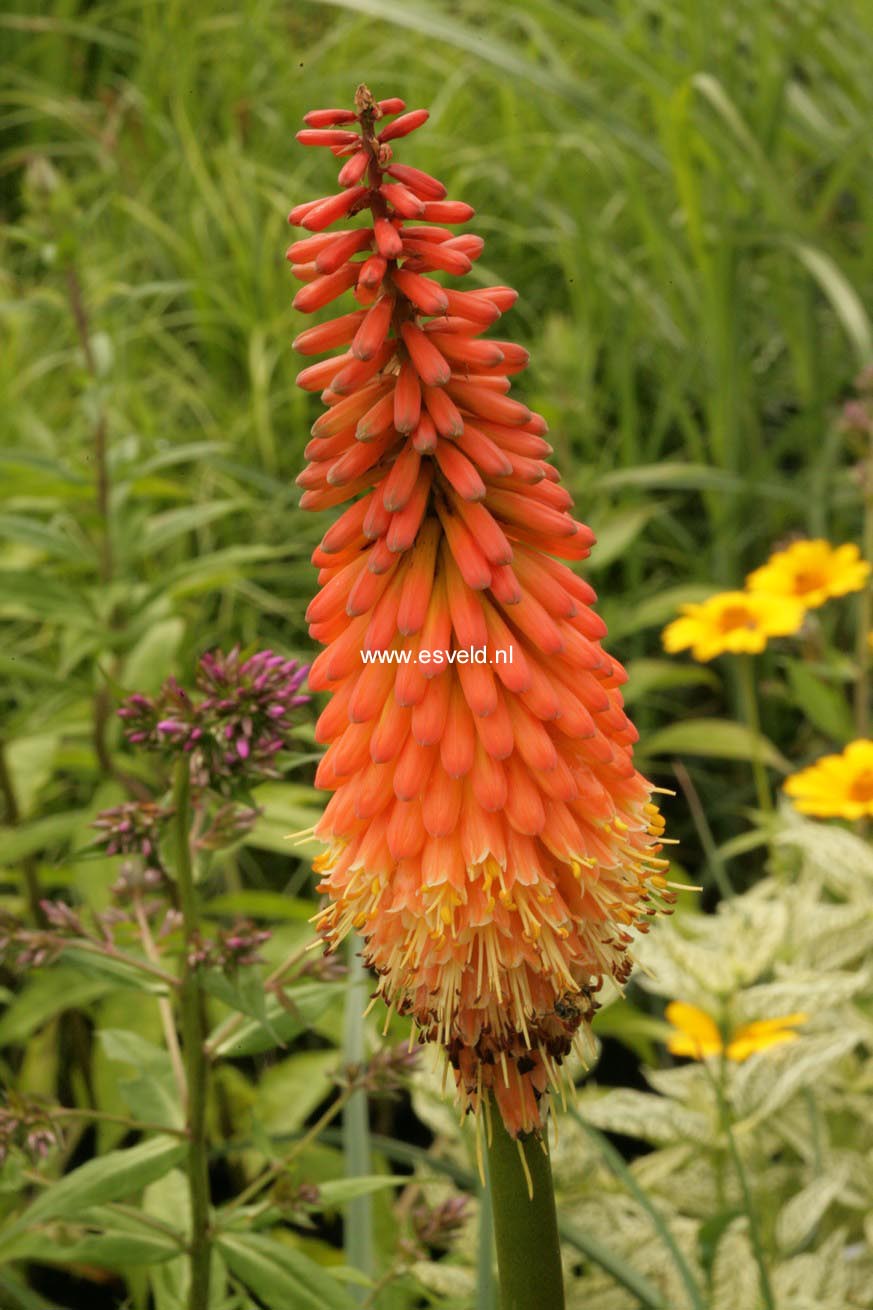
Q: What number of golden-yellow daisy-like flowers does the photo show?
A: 4